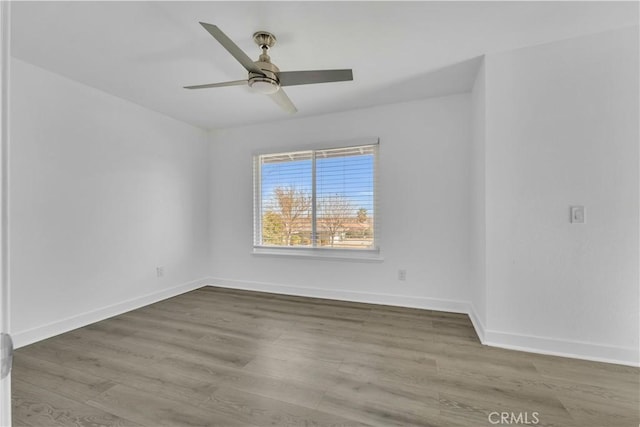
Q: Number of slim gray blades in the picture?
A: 4